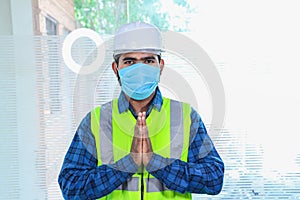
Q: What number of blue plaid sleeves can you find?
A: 2